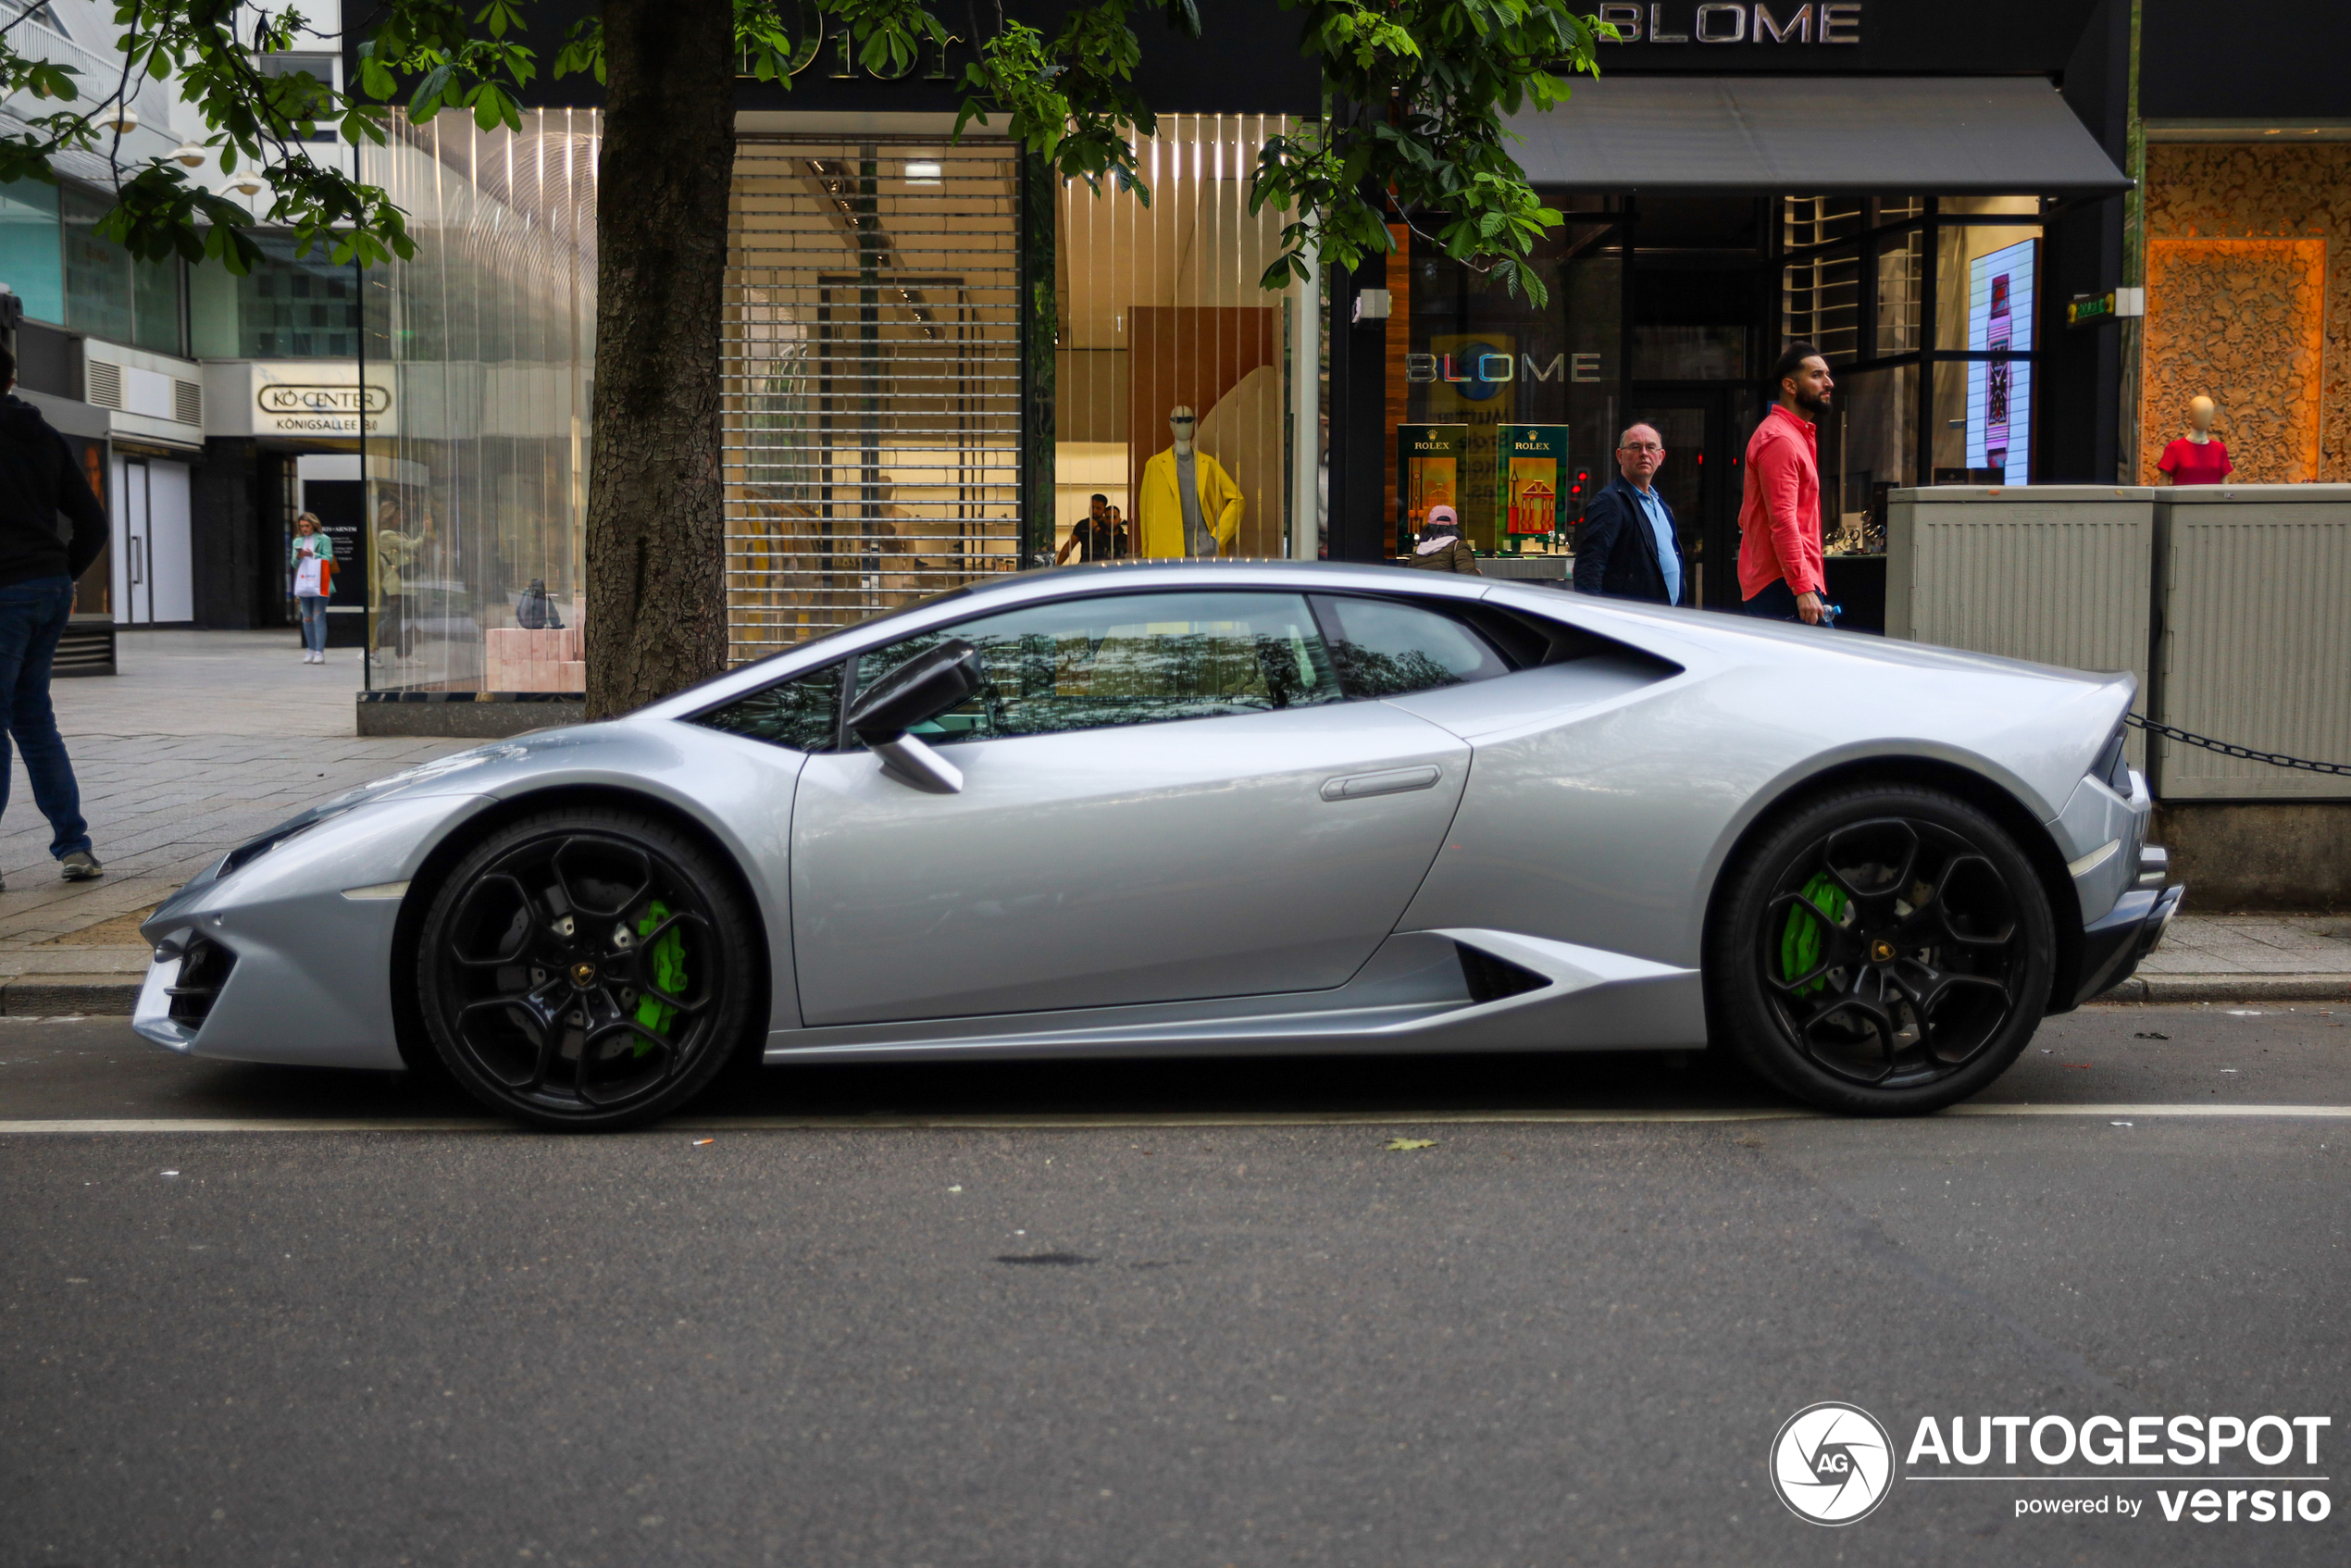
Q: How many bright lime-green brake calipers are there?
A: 2